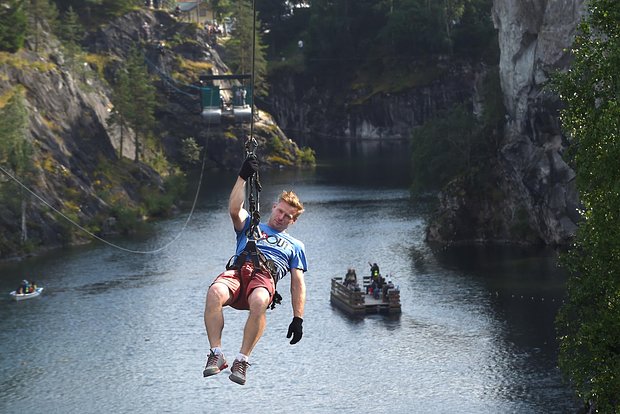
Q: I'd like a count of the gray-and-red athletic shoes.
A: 2